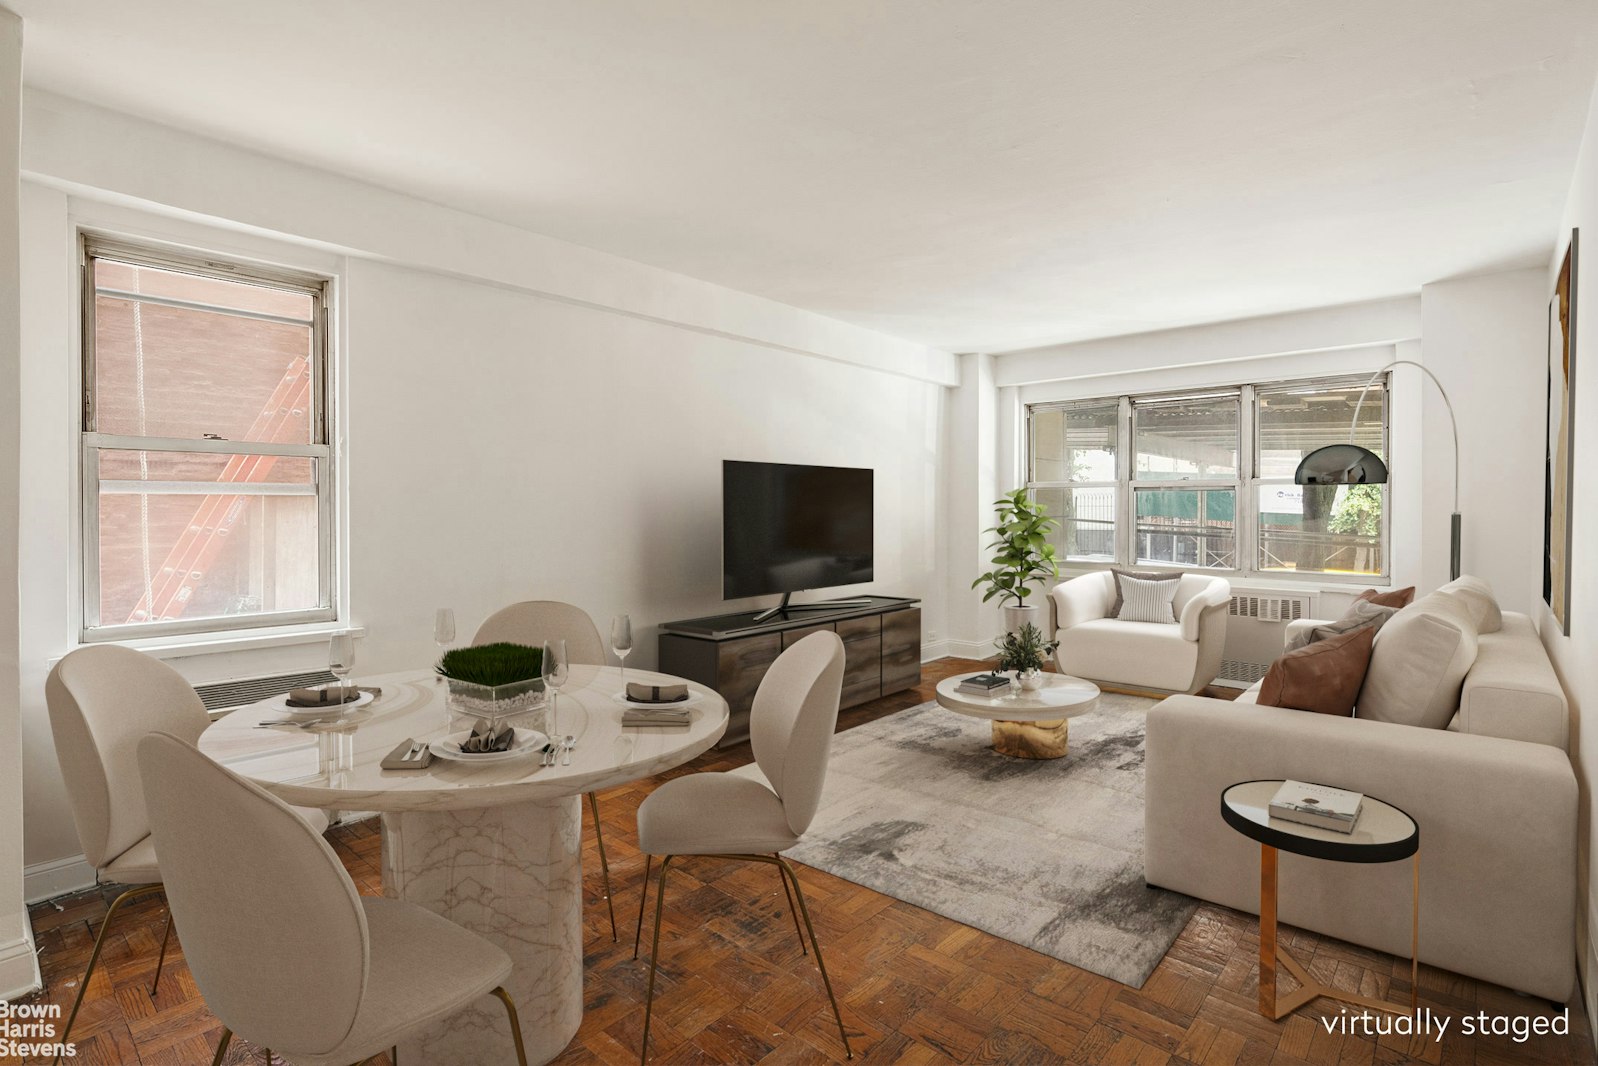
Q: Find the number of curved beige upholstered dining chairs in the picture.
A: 4